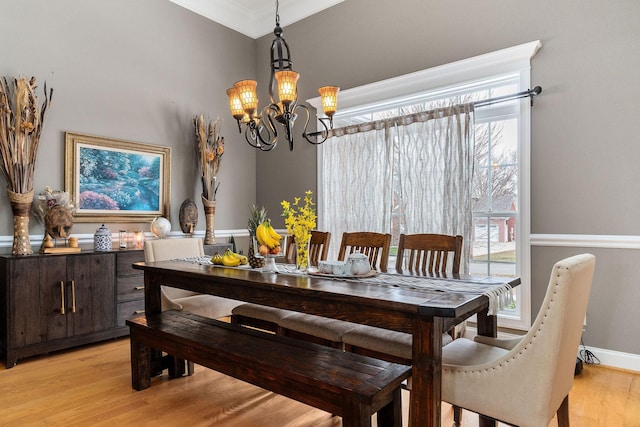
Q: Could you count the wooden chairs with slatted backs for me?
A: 3